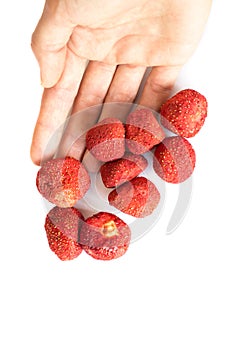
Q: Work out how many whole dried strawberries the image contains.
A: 9